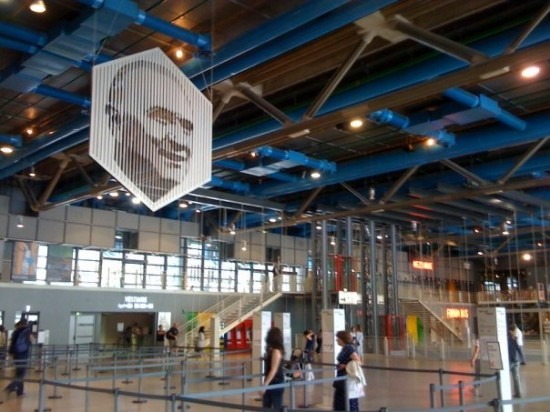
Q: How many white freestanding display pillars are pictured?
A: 4